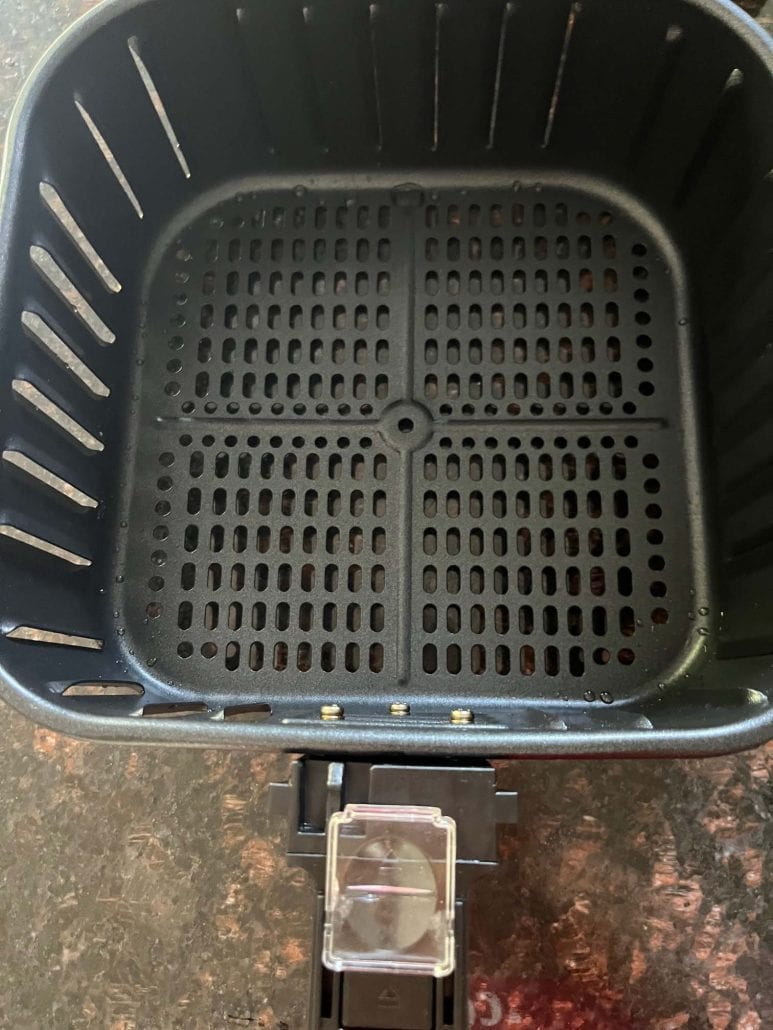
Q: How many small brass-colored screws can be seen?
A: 3